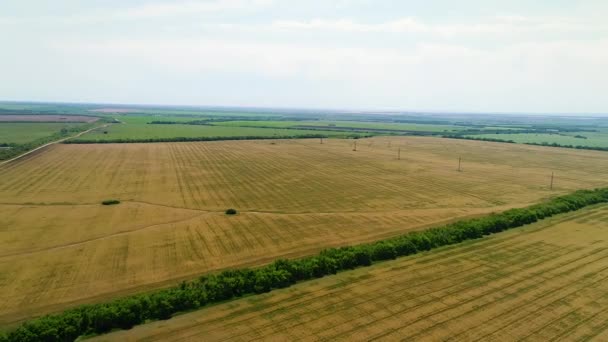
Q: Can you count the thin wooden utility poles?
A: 5